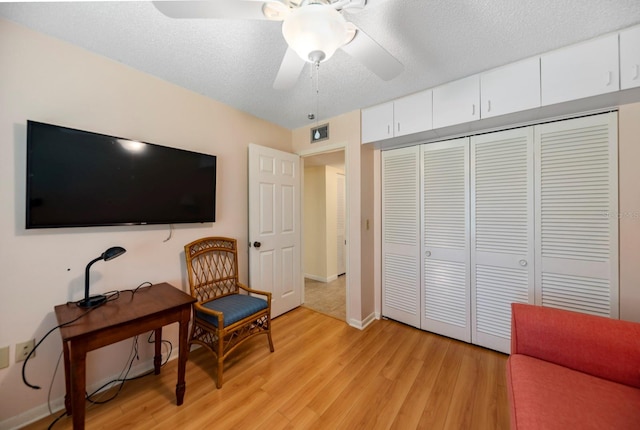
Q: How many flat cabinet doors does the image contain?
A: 6